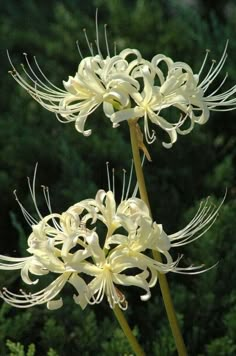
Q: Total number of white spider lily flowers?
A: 2